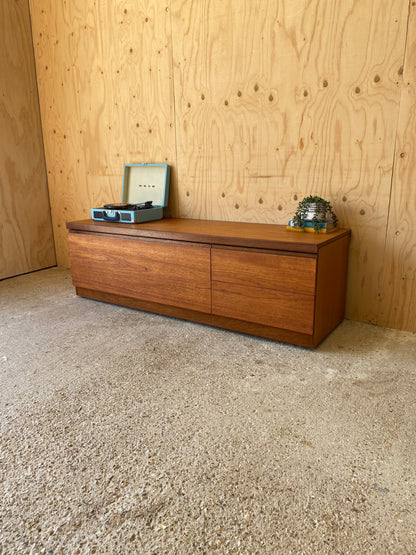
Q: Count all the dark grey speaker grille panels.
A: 2